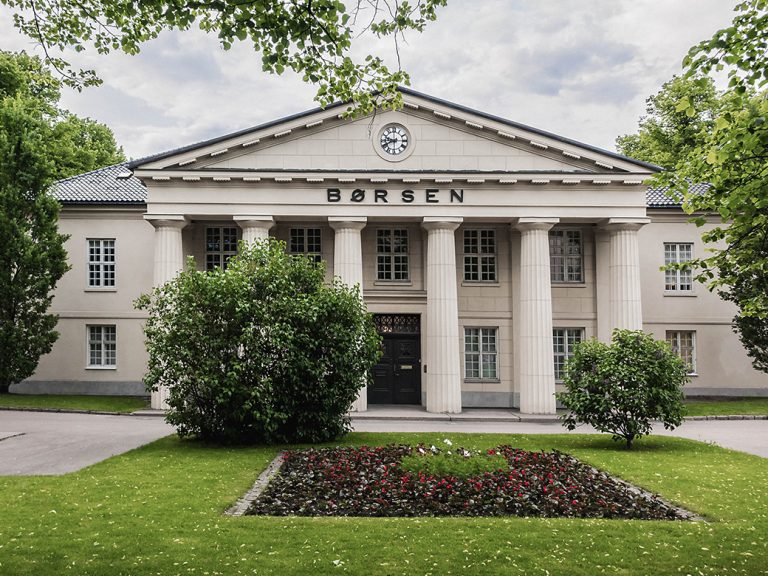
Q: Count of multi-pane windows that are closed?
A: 11